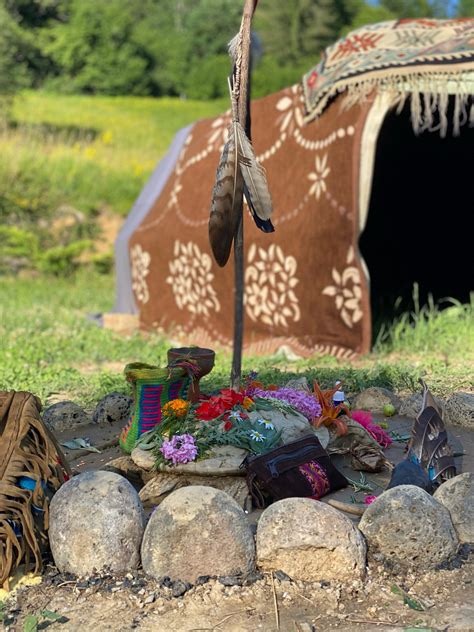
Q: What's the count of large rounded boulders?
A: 5